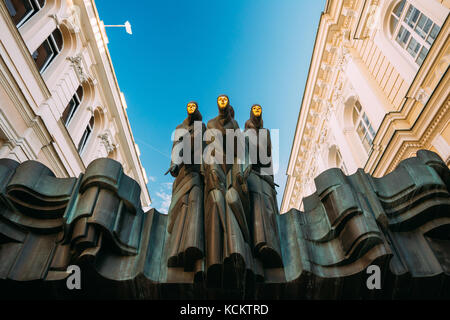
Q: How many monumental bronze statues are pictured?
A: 3